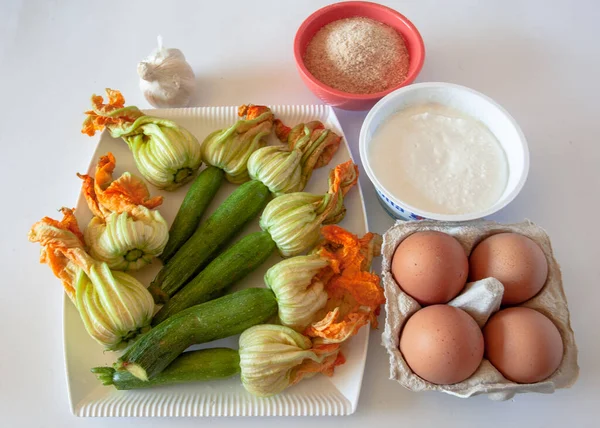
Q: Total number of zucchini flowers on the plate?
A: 8